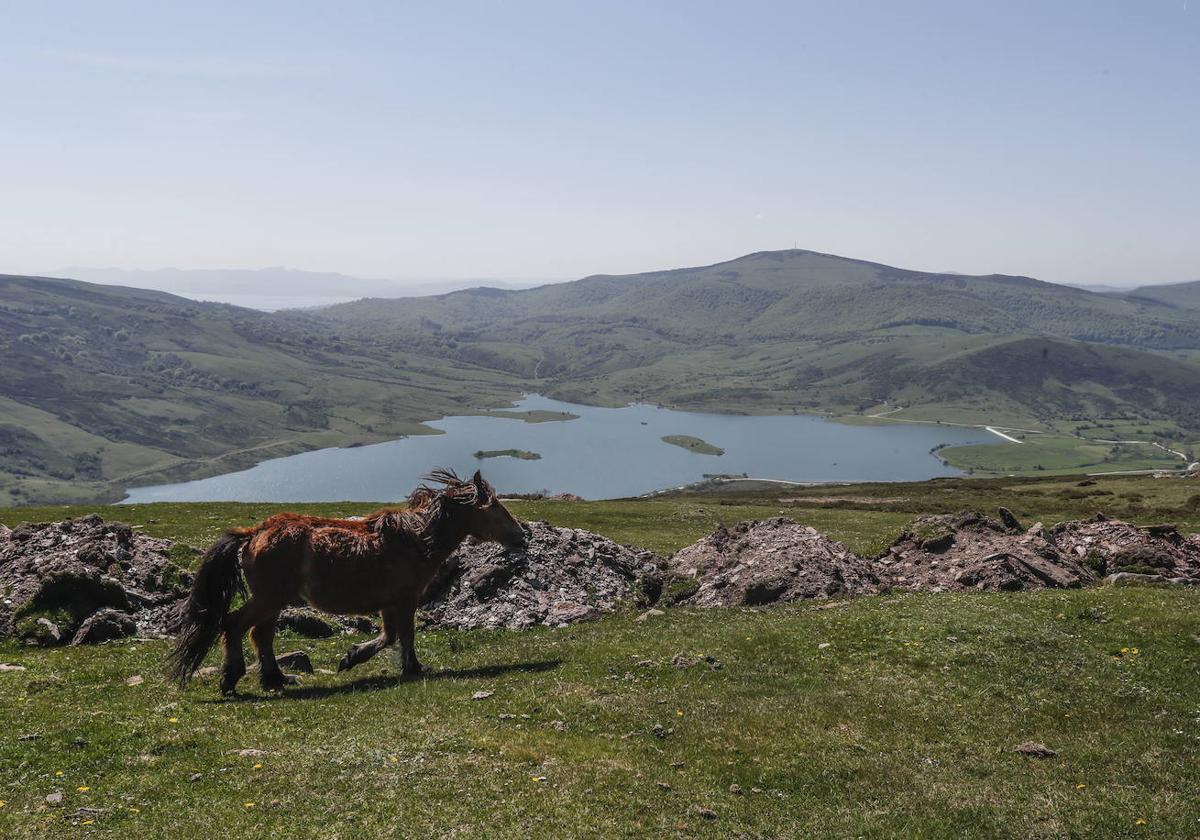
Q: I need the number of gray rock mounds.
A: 5